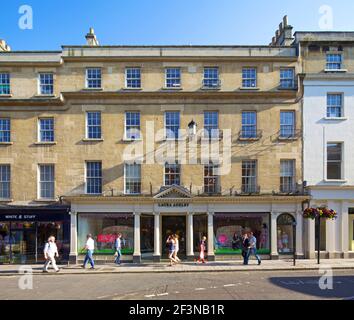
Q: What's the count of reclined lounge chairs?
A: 0